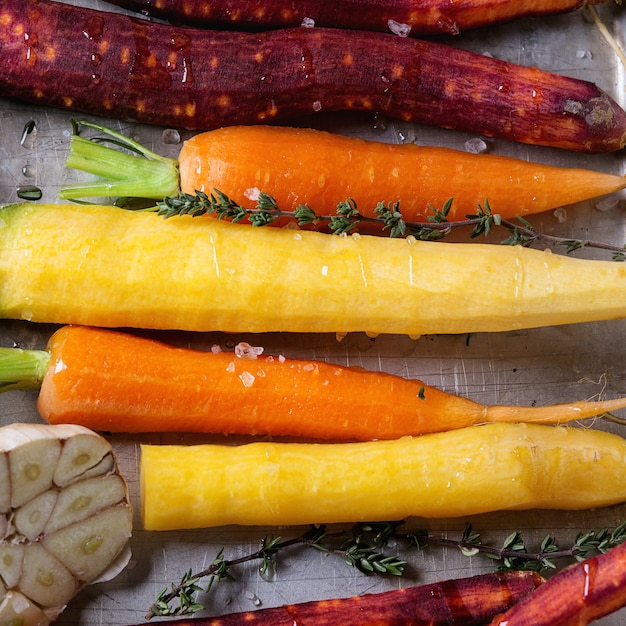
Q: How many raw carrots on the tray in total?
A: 8